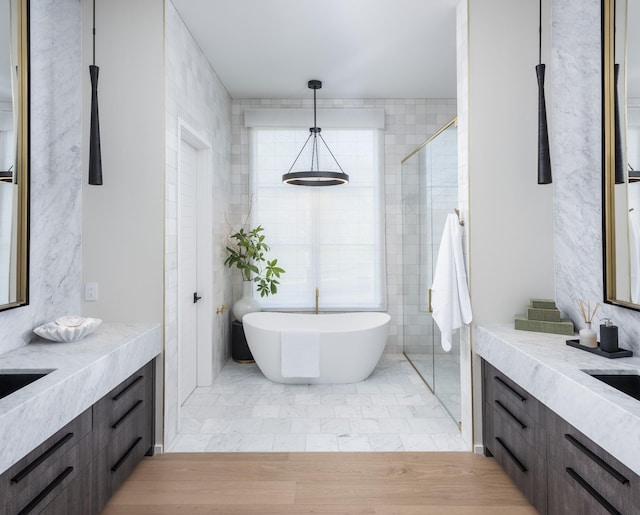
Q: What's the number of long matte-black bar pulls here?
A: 10